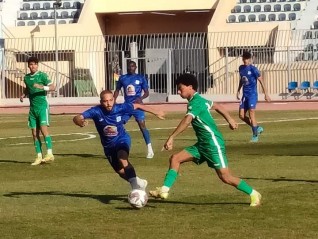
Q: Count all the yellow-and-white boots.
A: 4